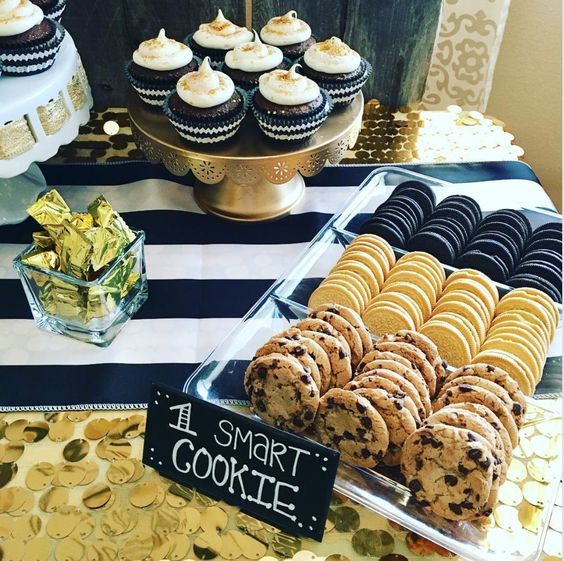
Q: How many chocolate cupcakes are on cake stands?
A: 9